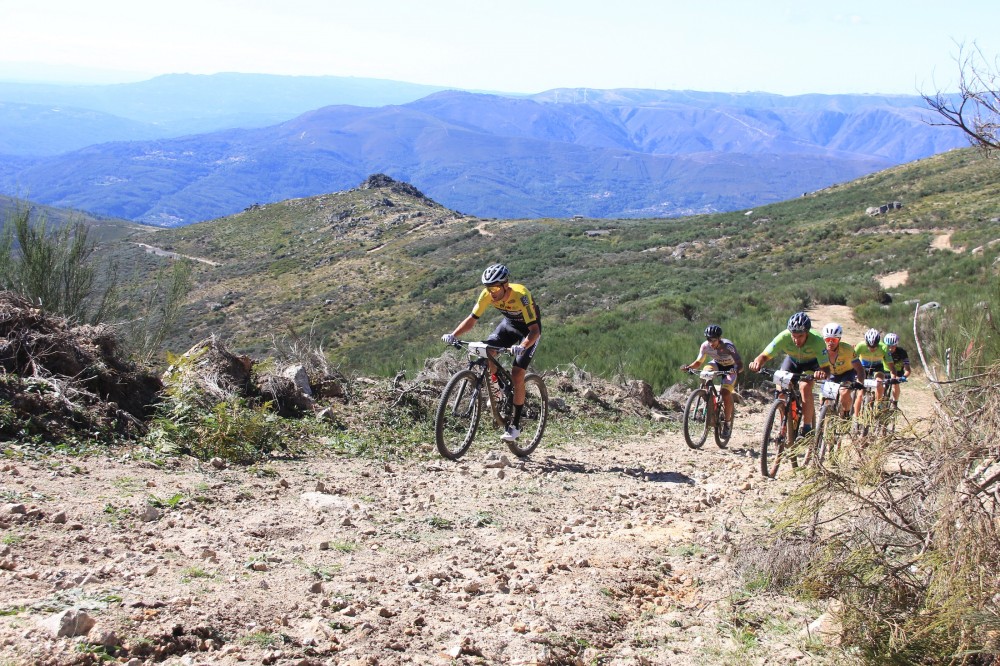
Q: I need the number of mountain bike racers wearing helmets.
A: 6